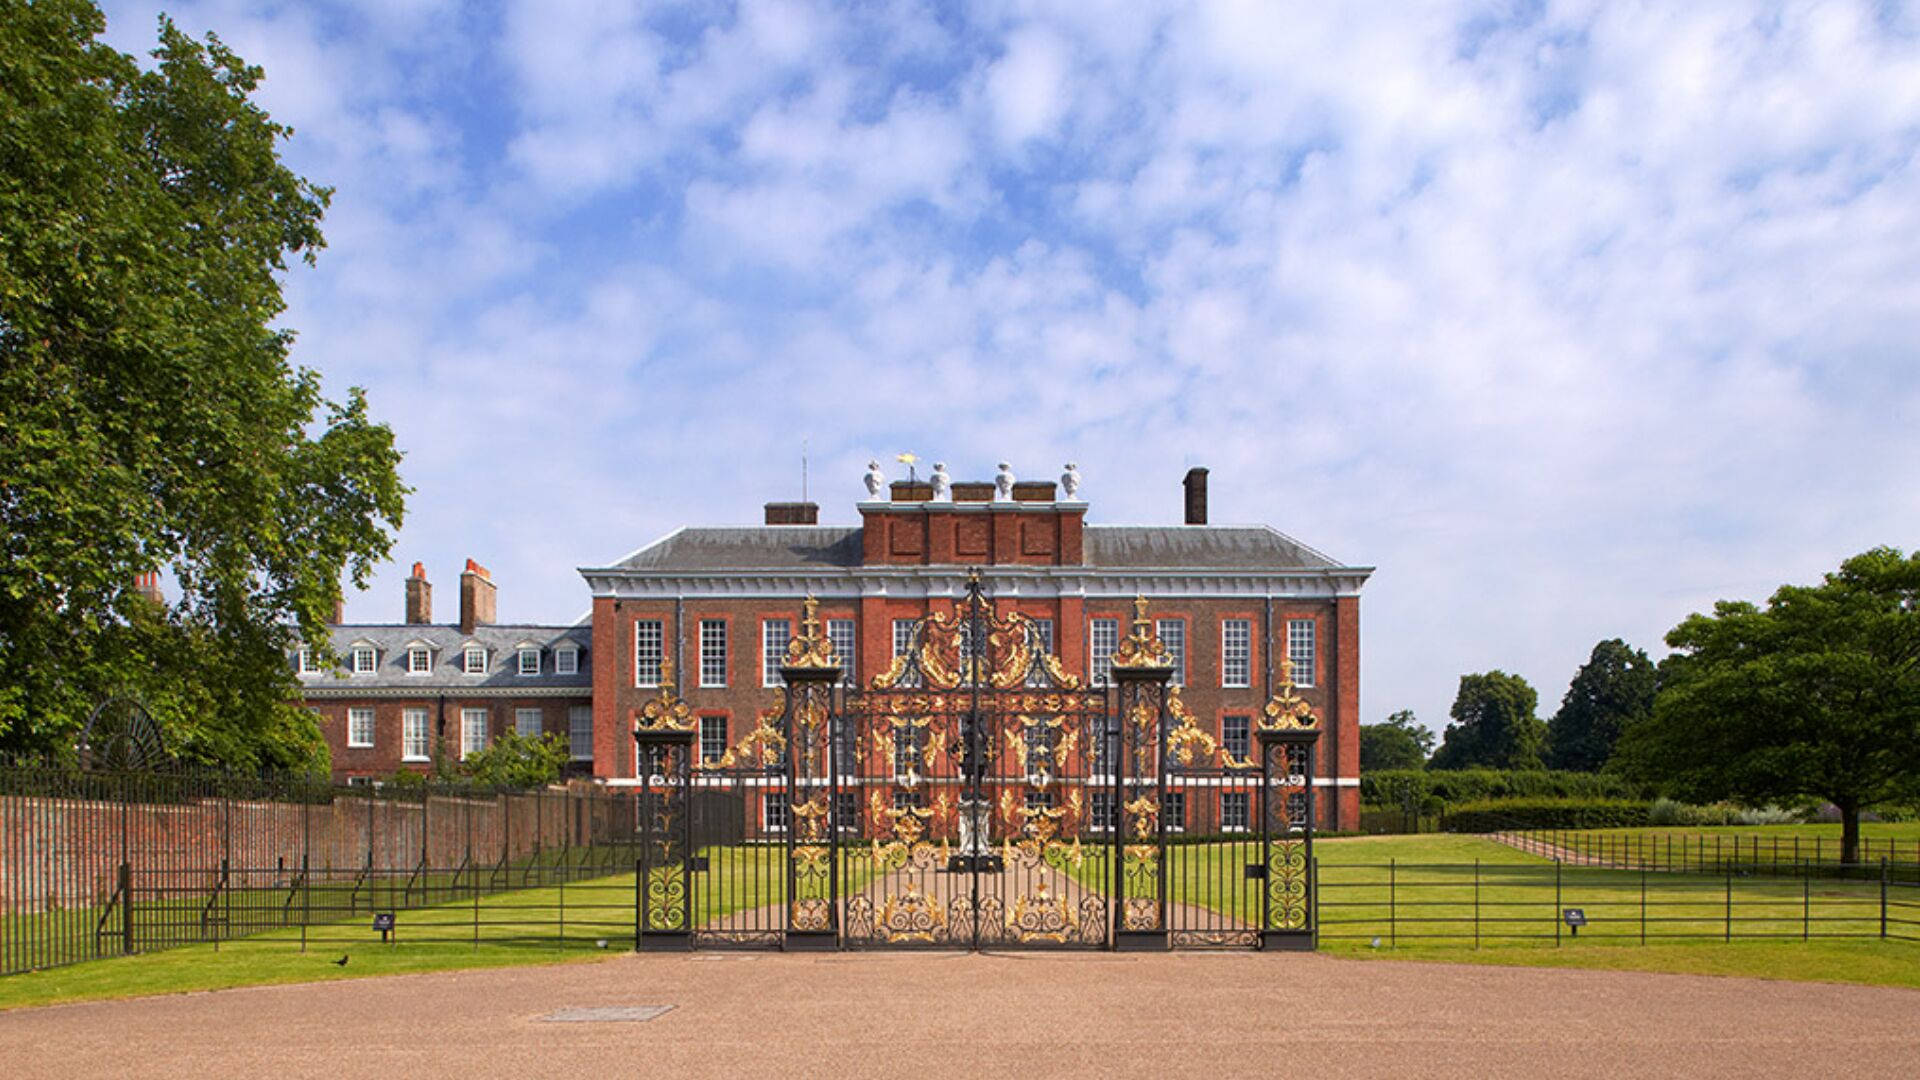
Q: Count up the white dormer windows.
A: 6